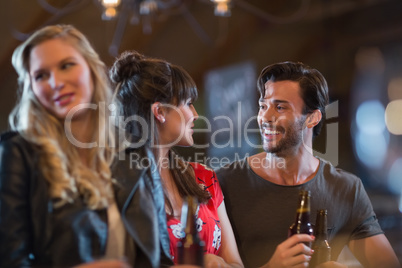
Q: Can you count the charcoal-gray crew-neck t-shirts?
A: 1